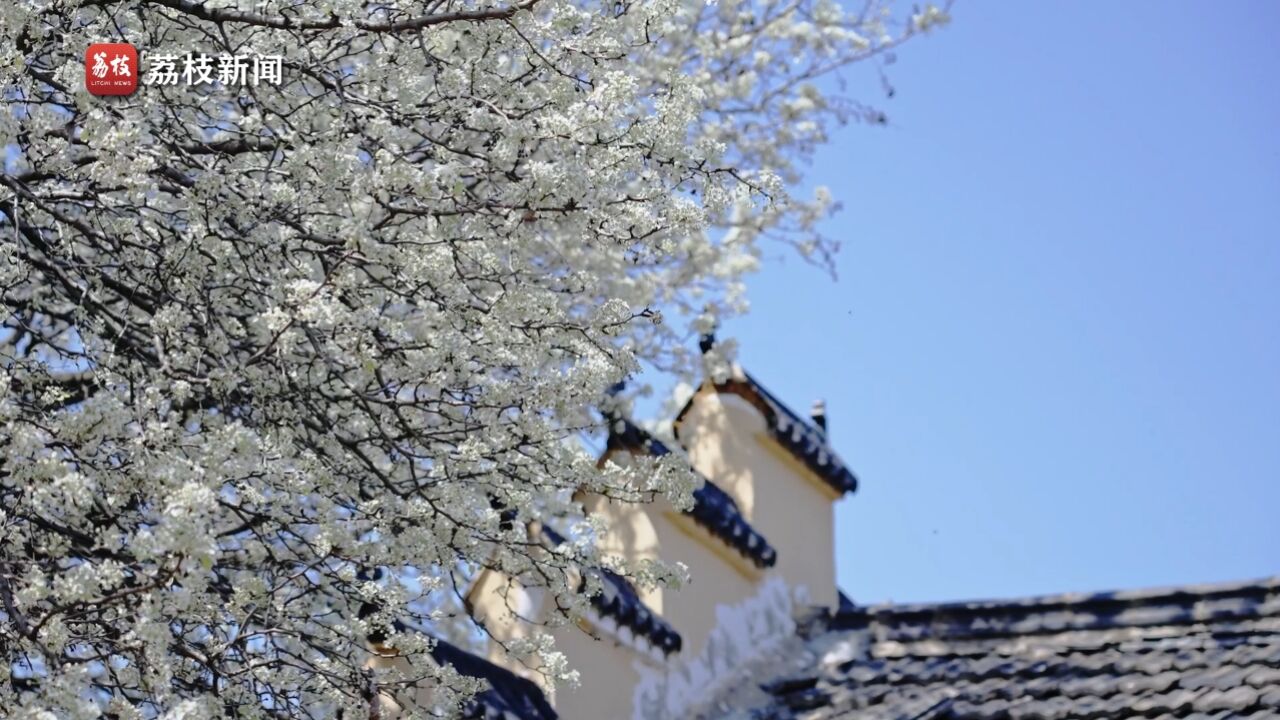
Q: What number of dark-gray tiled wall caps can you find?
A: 4